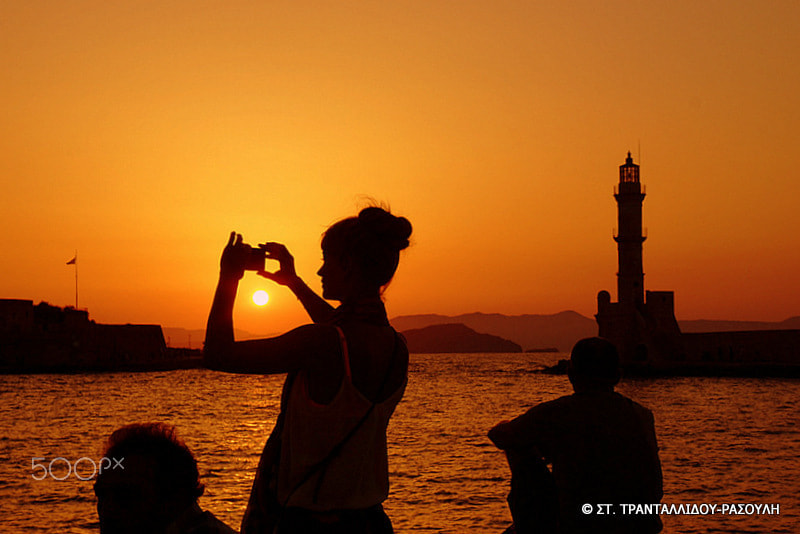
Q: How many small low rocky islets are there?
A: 1